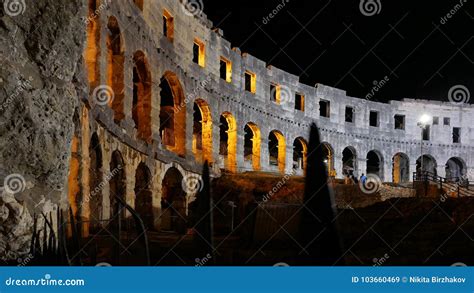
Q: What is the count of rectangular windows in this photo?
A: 15